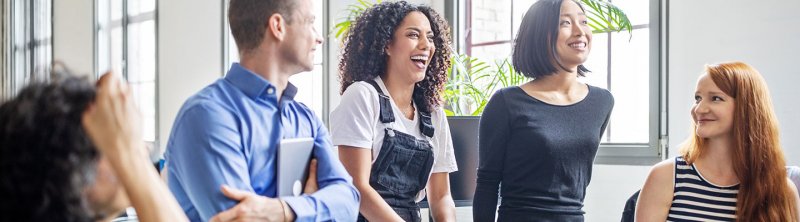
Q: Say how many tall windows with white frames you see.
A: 4